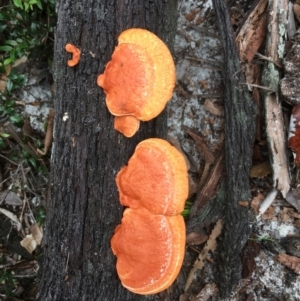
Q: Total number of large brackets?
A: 3